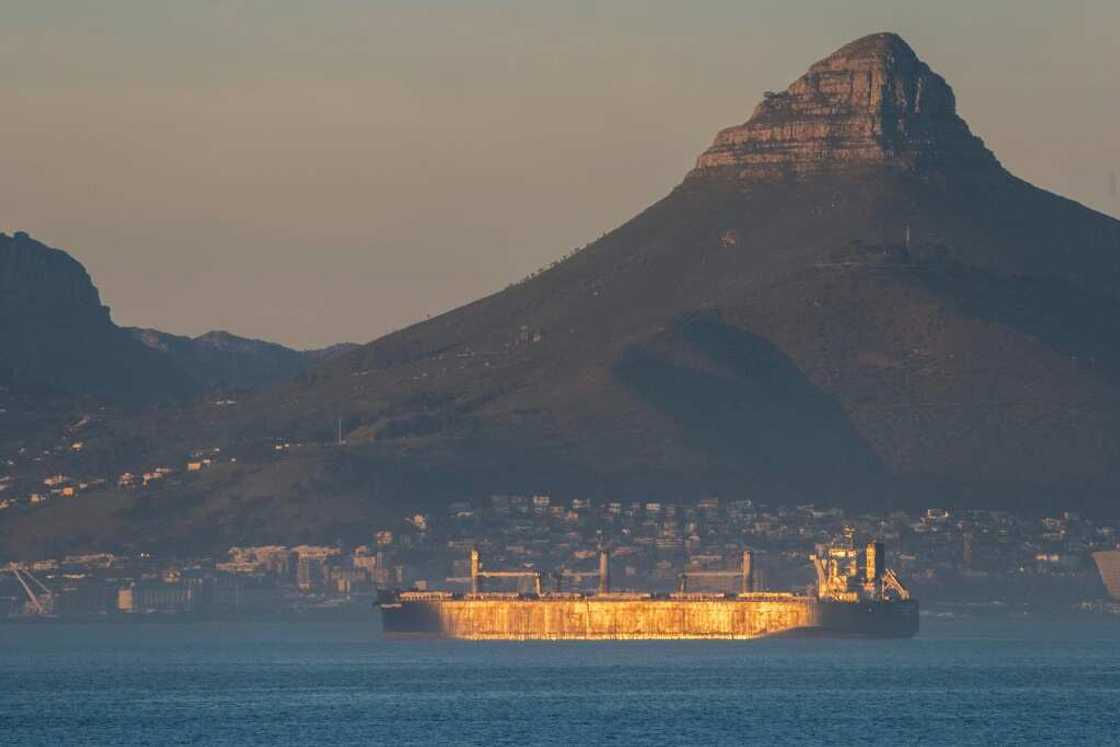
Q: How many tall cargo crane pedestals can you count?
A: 3